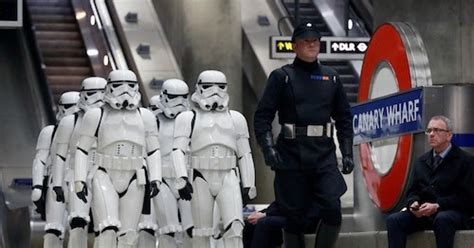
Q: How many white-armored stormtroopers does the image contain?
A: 6